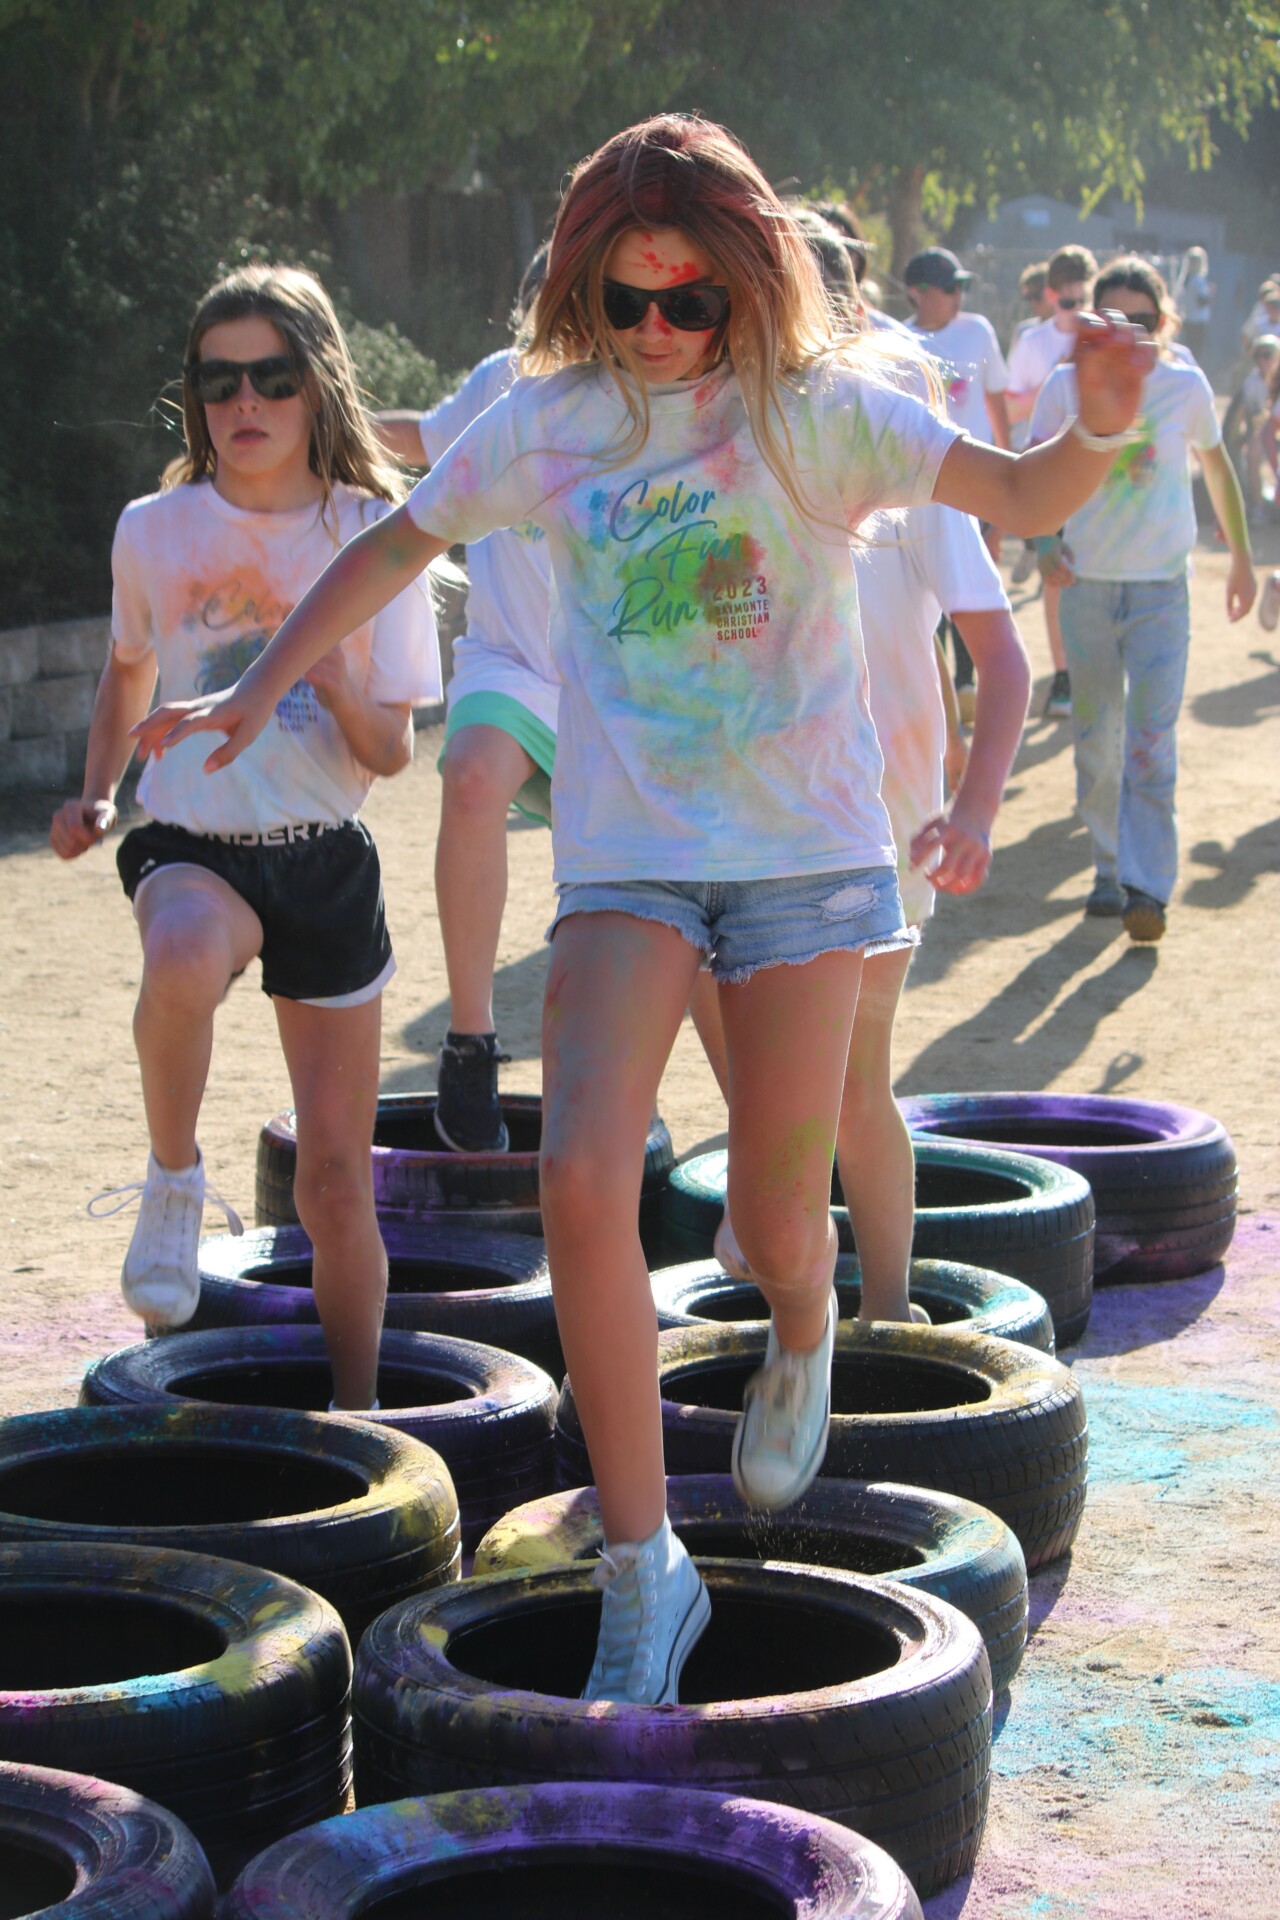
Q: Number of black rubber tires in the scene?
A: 13